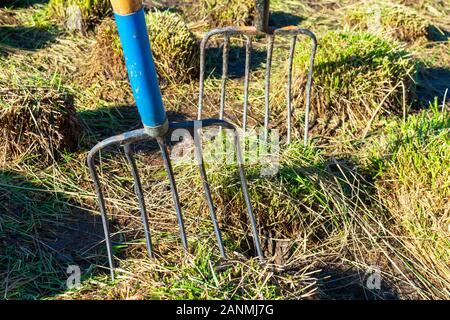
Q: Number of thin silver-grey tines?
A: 11